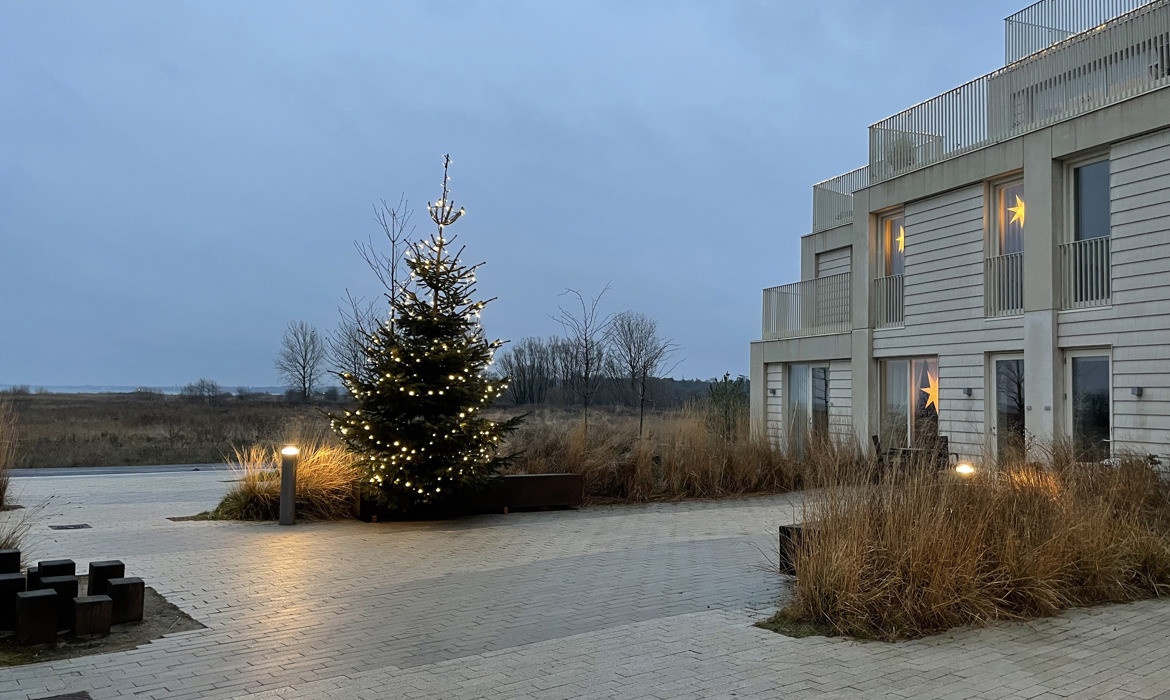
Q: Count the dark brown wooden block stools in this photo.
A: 9